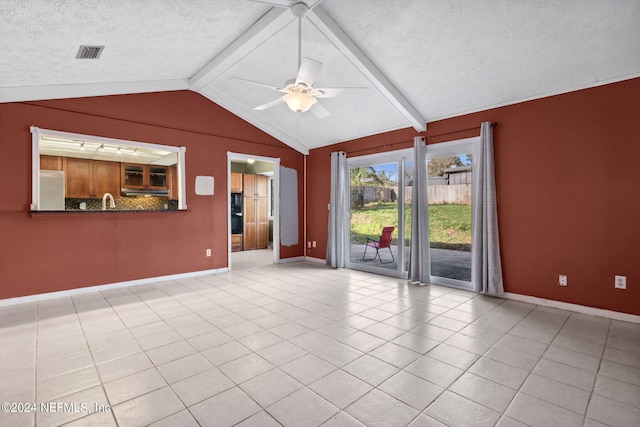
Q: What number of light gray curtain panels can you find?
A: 3